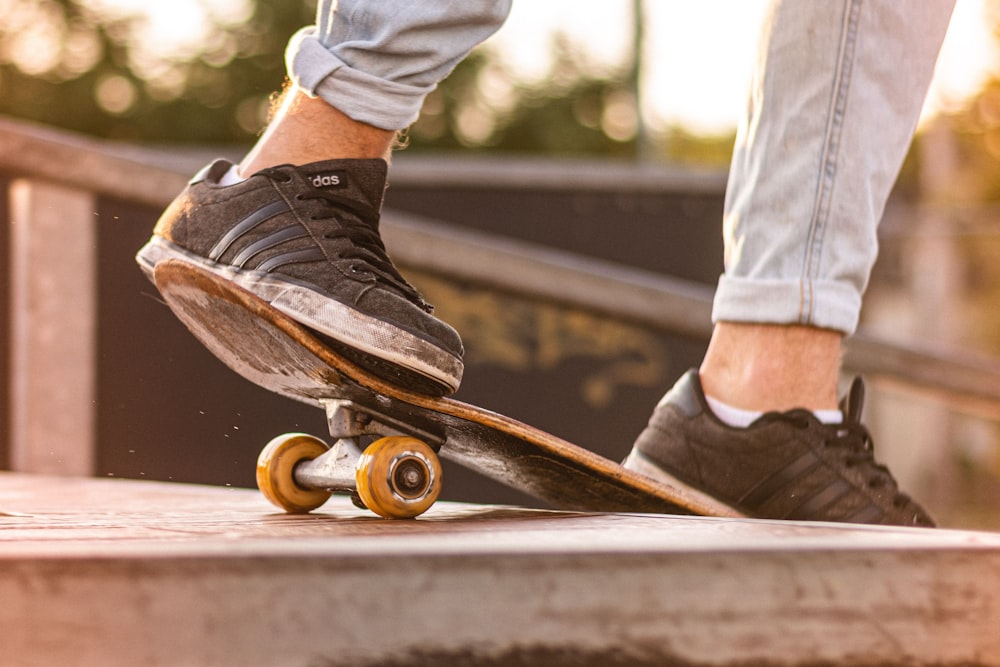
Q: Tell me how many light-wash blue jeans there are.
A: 1